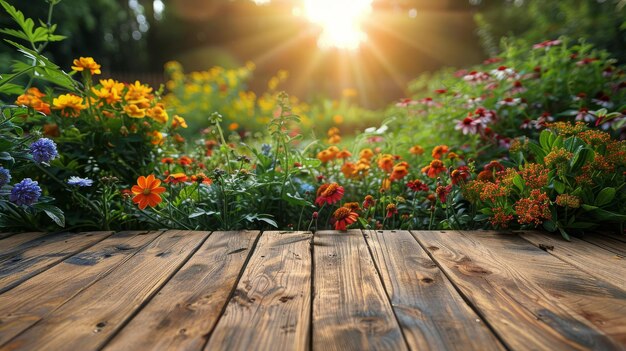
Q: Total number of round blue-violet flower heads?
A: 3